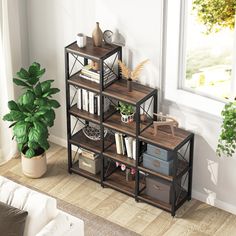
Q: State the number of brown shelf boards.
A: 12